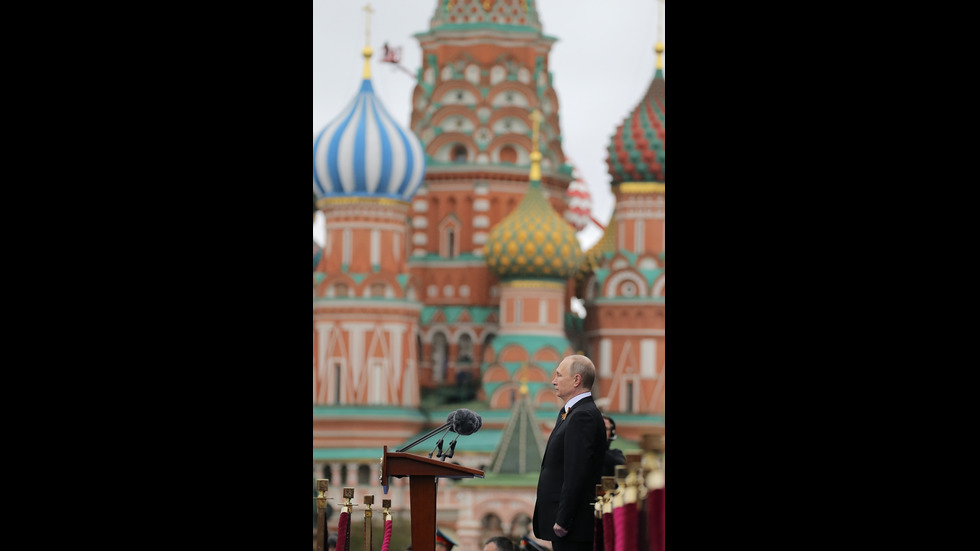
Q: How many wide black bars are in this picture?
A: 2